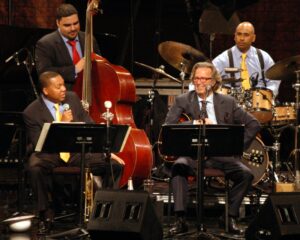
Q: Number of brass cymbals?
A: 3